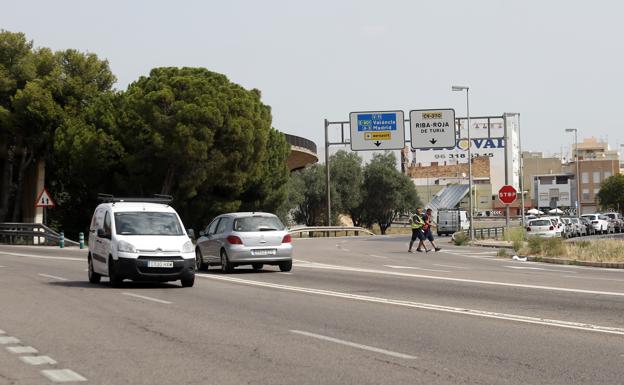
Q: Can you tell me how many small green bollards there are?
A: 2